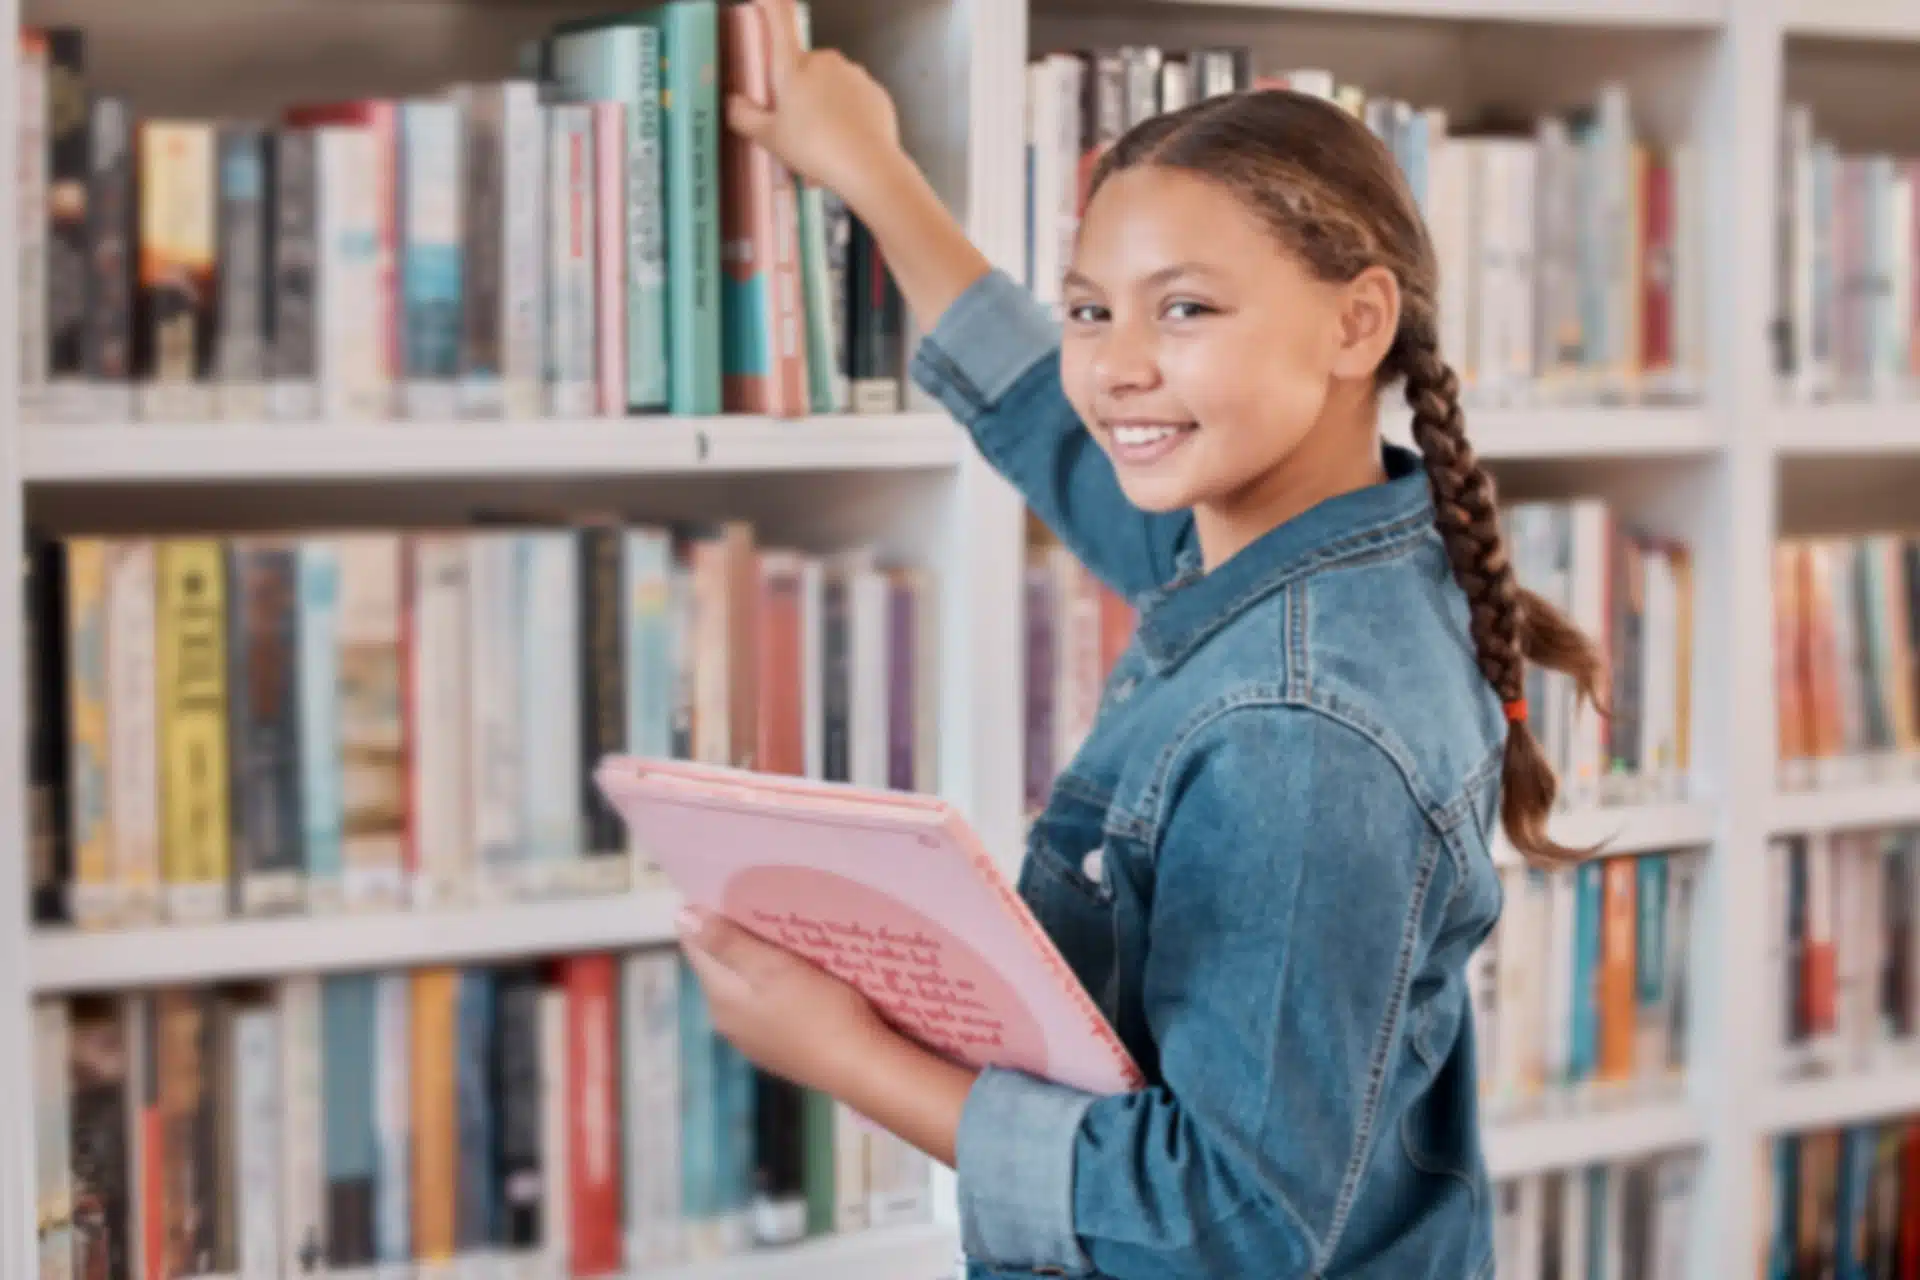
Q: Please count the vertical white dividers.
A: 3